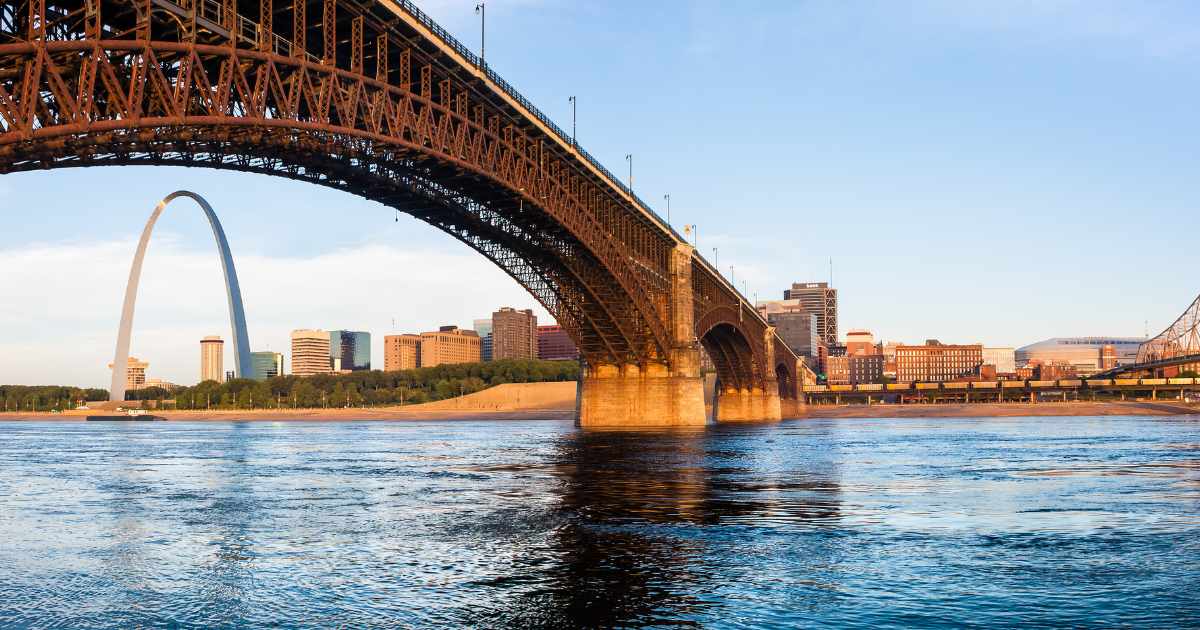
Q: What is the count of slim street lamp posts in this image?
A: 9